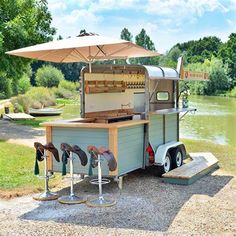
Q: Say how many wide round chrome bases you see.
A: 3